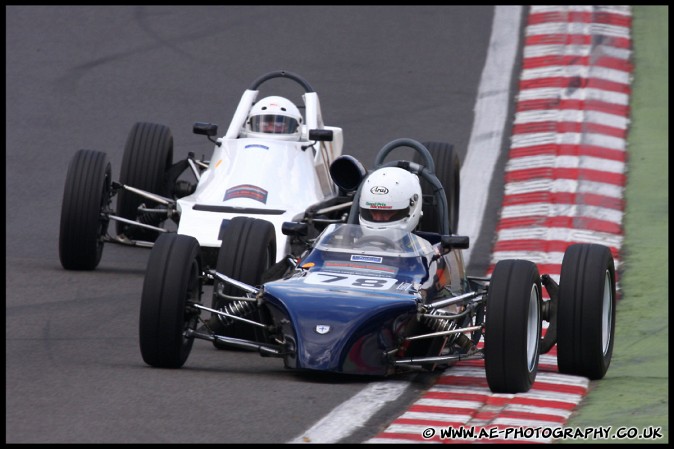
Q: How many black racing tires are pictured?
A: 7